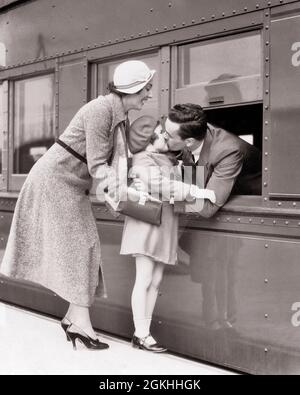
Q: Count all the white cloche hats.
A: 1